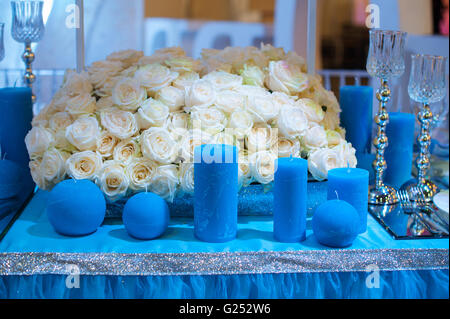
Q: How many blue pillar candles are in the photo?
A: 6